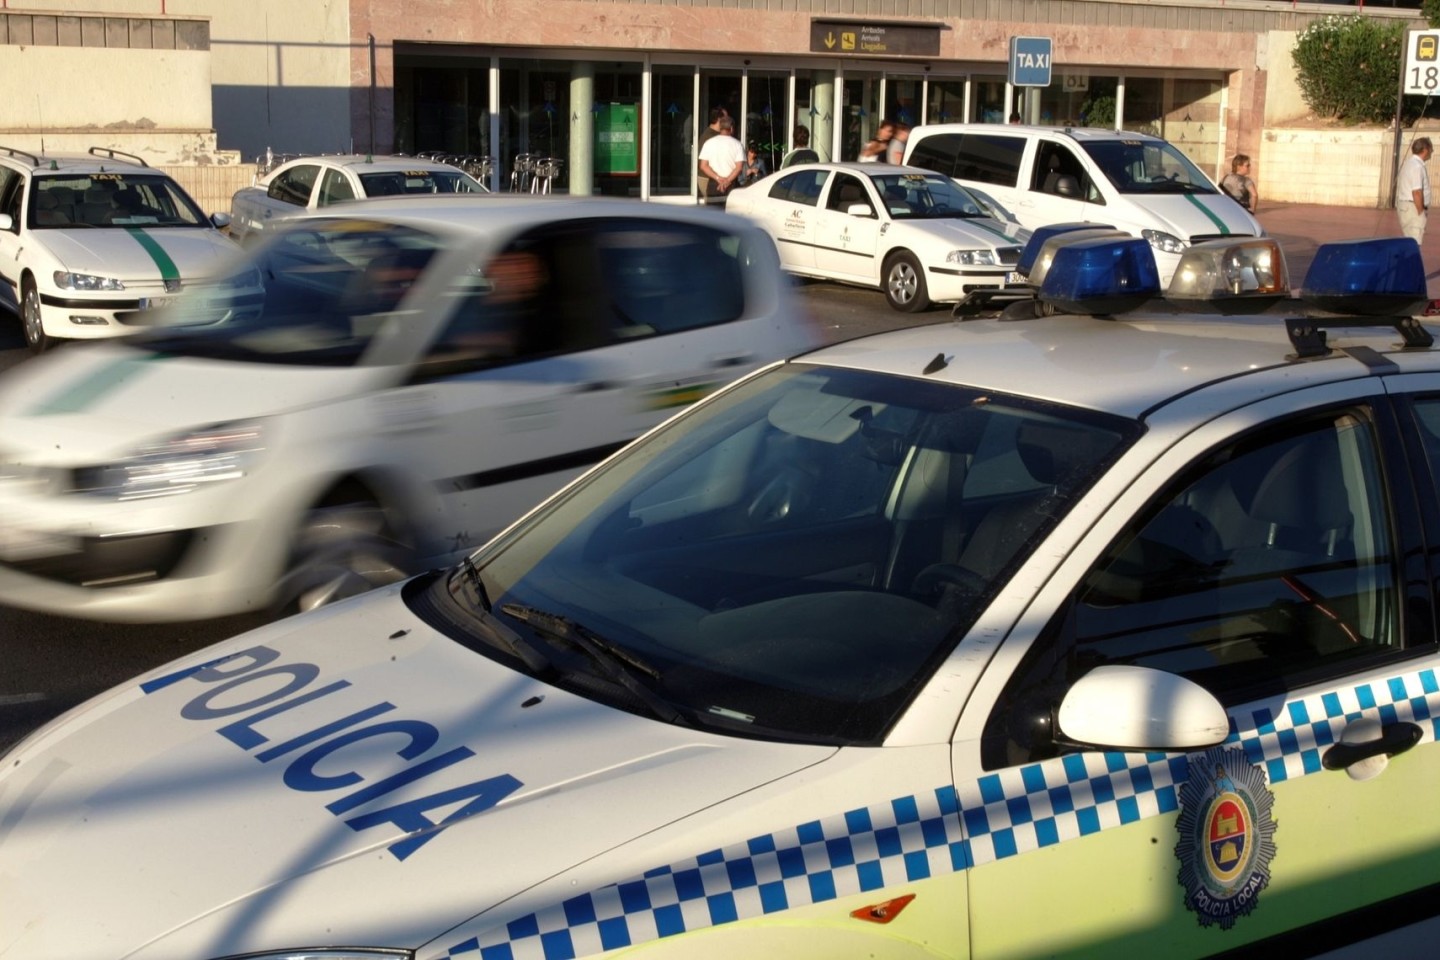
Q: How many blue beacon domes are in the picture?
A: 3